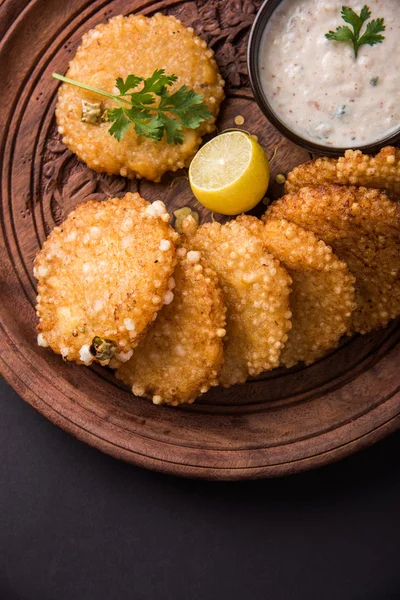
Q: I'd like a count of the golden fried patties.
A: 7